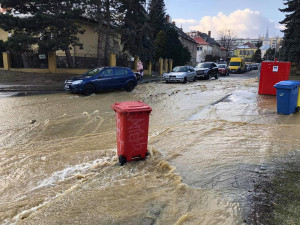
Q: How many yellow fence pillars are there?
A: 8